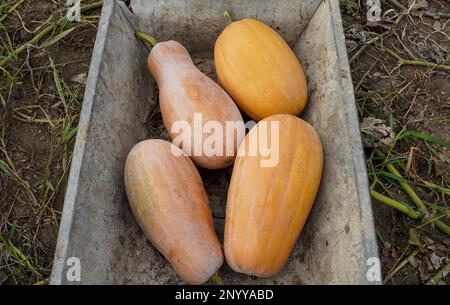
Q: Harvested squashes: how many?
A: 4